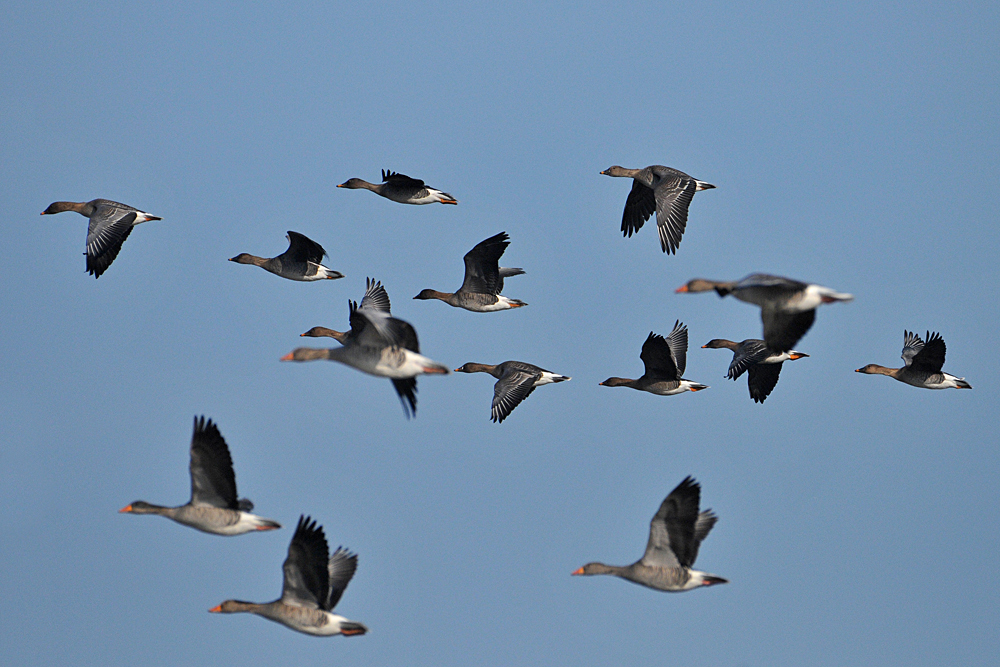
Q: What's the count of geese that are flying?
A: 15